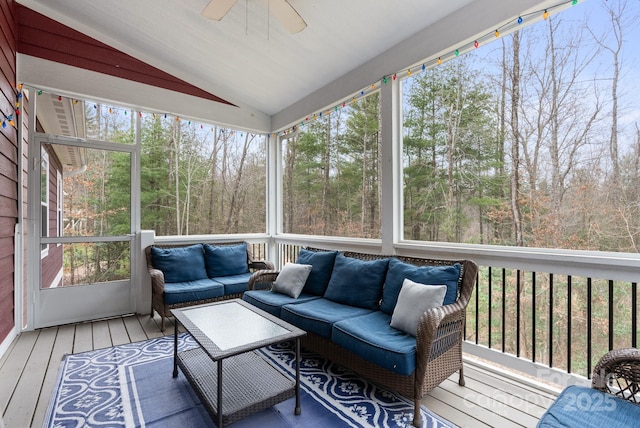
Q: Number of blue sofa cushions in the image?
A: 10